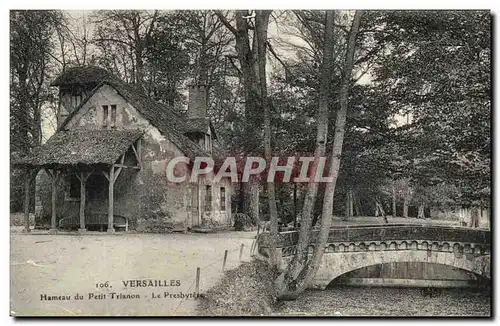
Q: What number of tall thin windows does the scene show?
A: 4